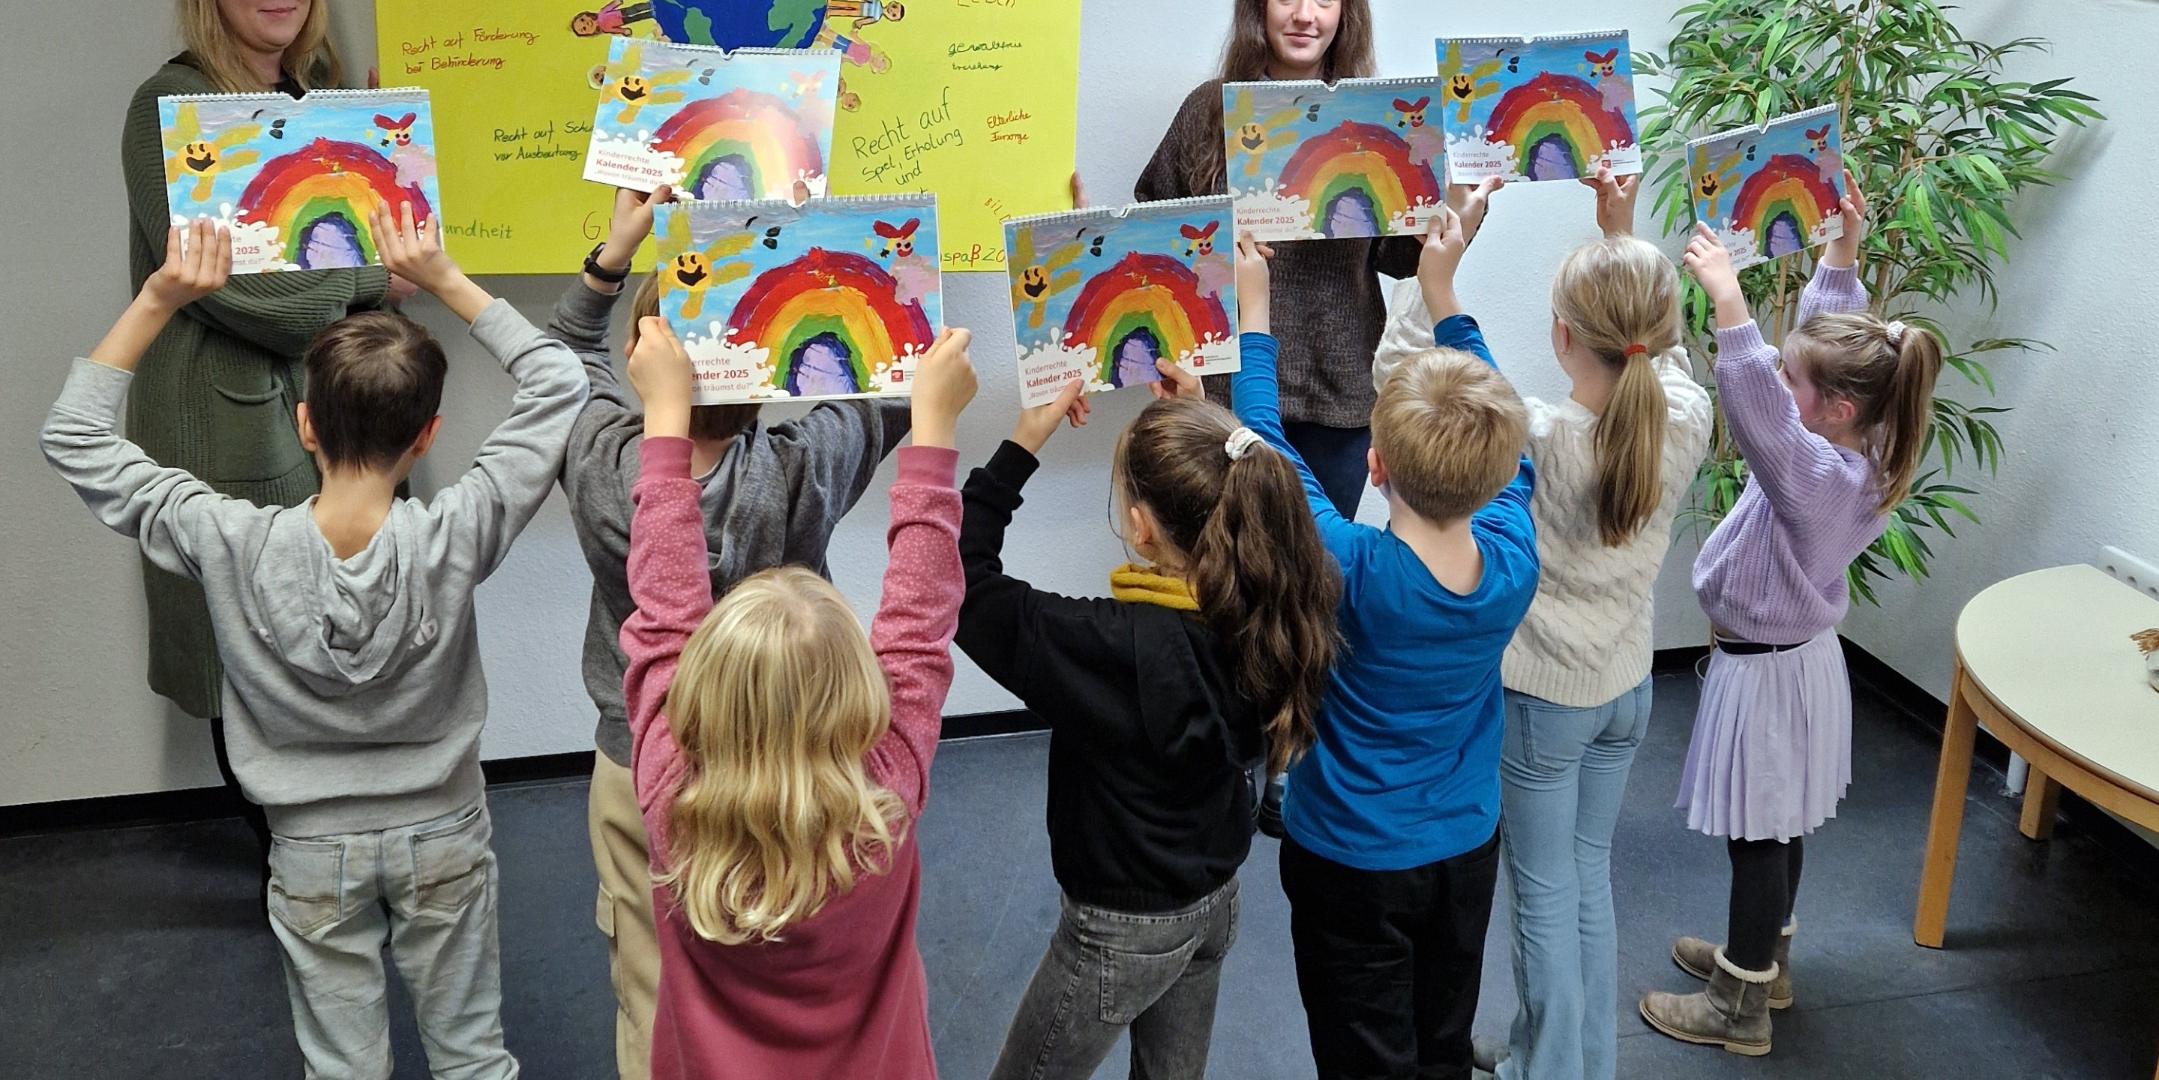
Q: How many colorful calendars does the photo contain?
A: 7